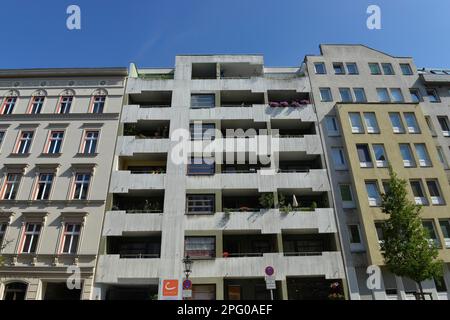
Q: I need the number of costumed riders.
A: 0